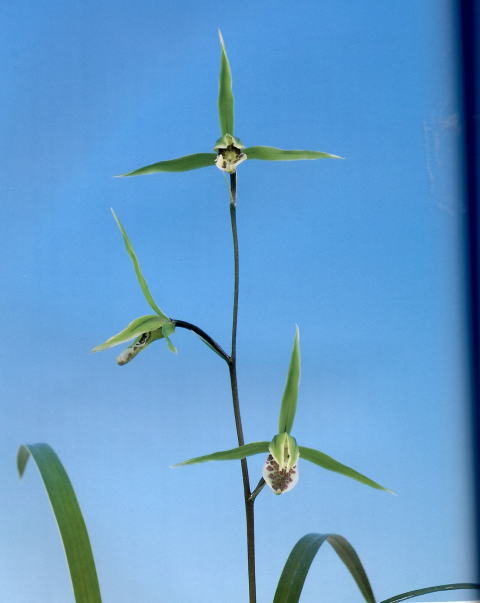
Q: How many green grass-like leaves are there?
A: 3